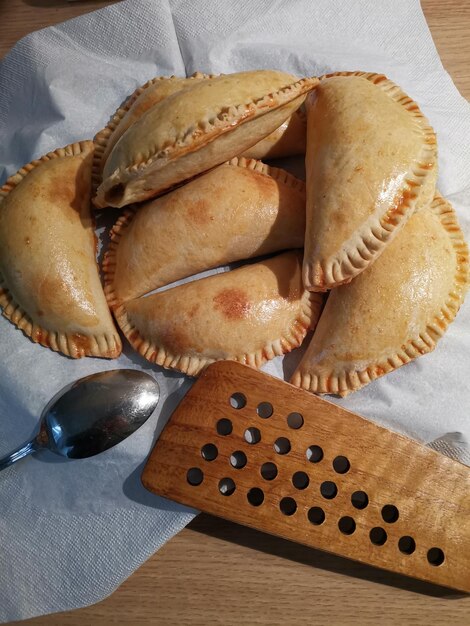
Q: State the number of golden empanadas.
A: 7